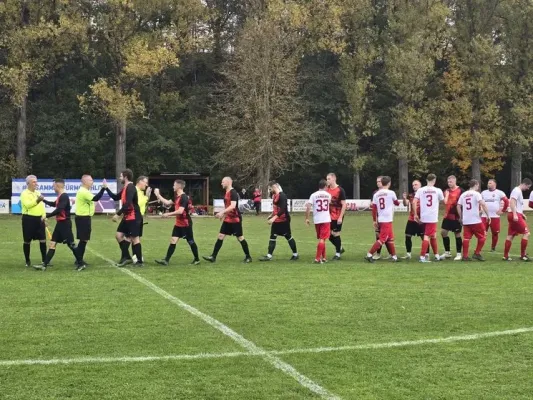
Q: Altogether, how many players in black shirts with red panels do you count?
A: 9